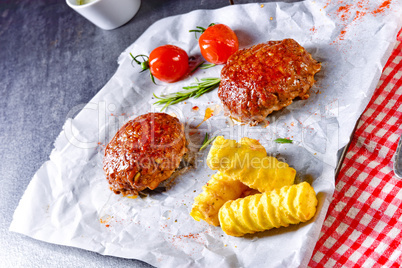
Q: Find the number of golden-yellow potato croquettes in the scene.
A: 3